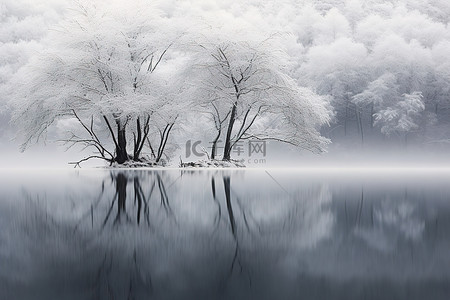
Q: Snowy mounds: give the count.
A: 2